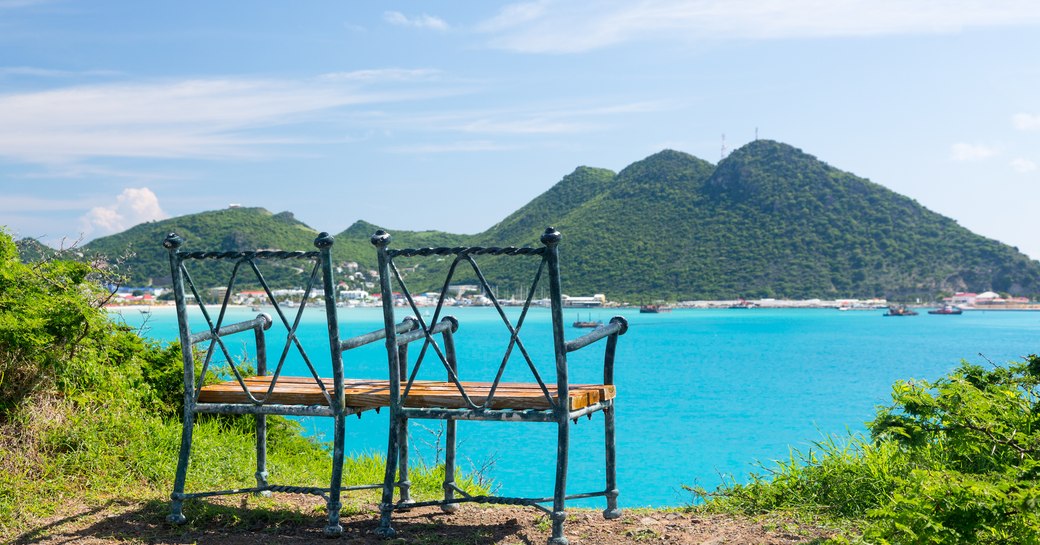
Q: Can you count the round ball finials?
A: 4